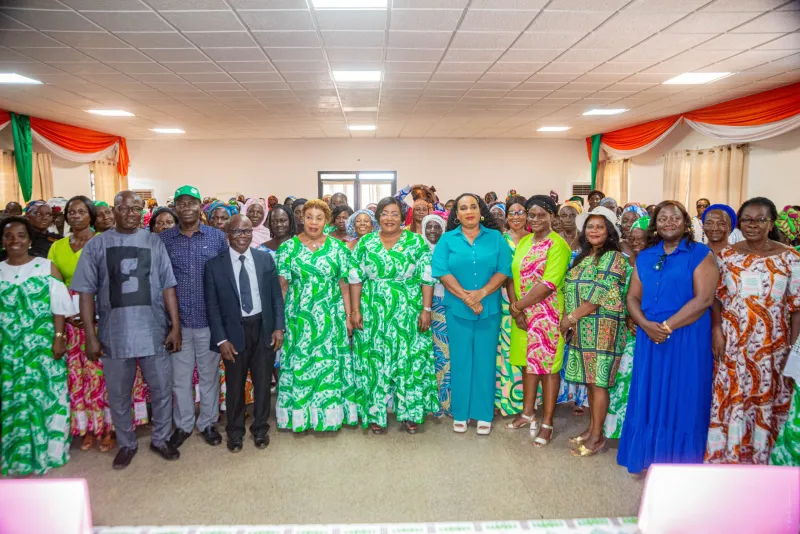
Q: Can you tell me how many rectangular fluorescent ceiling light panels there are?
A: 9